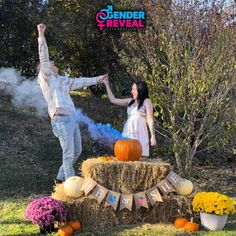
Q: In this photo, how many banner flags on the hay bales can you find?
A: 8